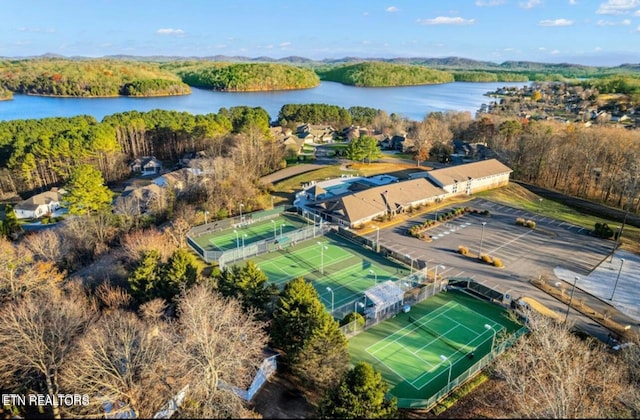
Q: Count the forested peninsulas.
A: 3